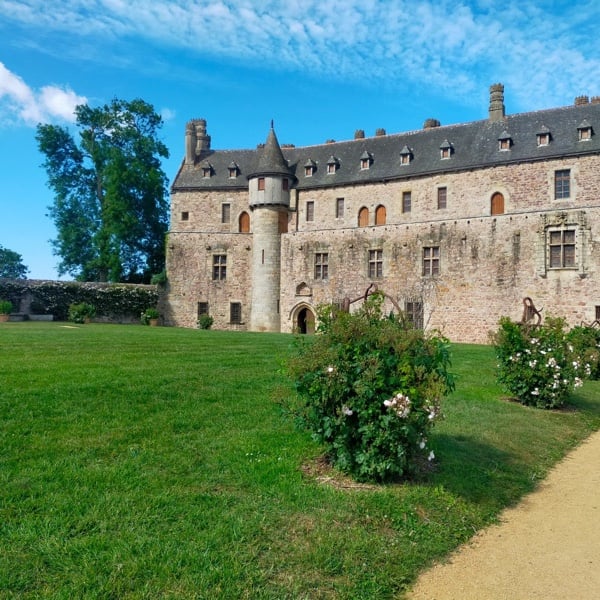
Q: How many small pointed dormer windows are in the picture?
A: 10